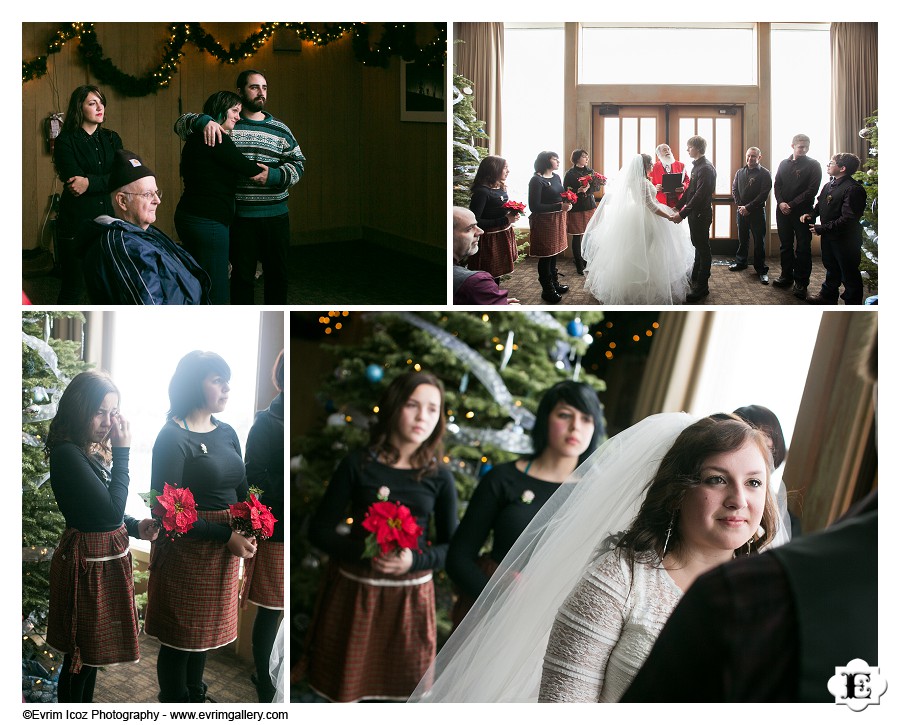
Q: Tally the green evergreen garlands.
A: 1